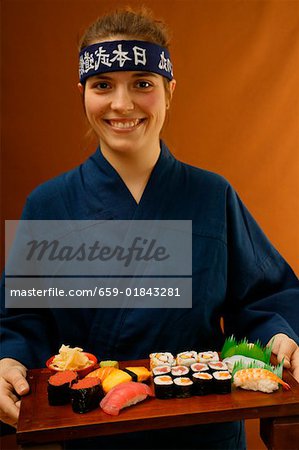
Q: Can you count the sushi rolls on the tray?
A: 11